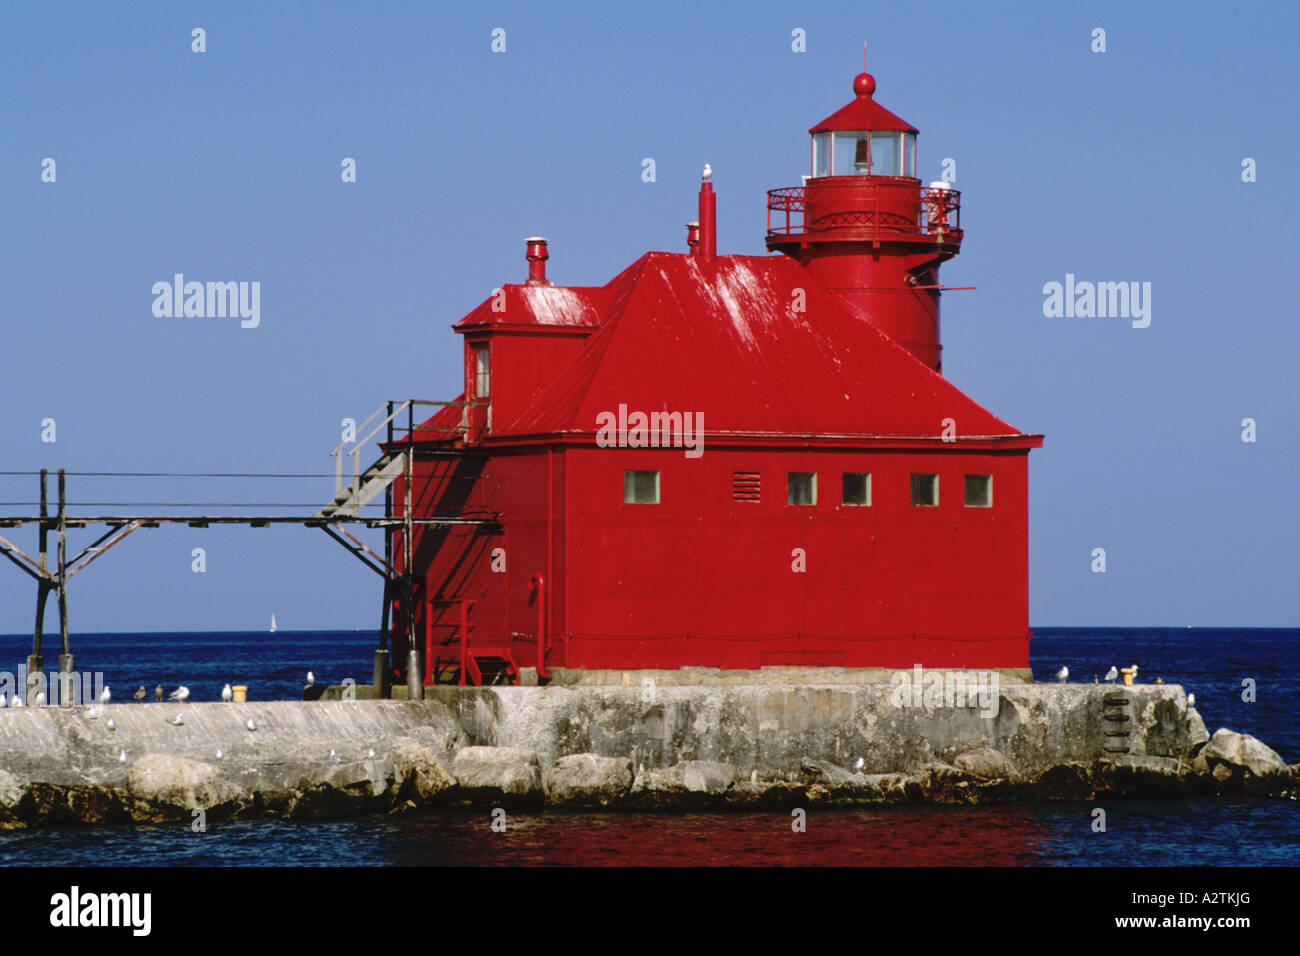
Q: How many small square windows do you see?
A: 5